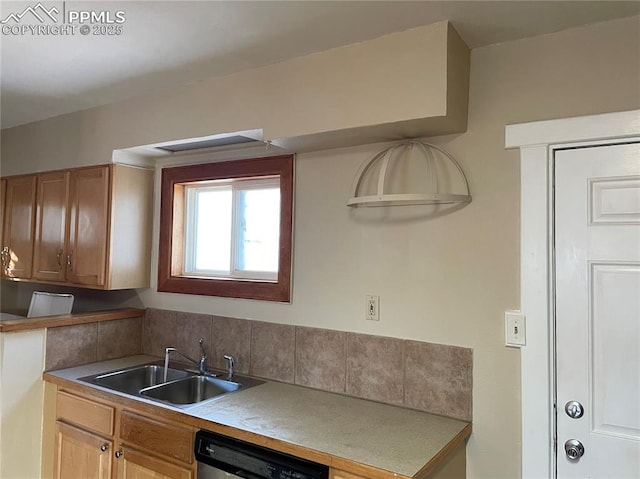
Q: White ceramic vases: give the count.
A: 0